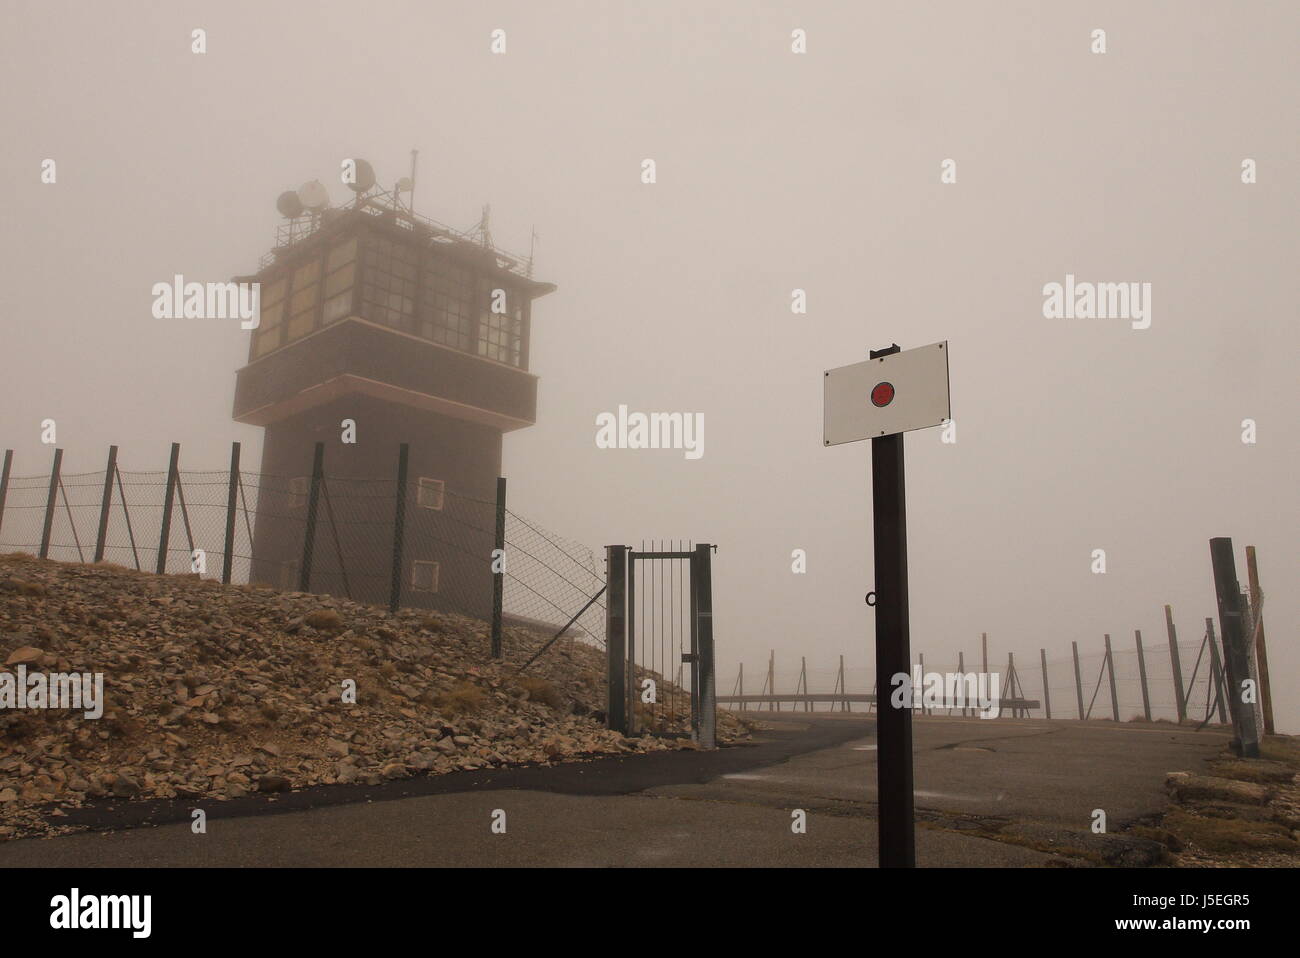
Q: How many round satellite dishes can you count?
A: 4